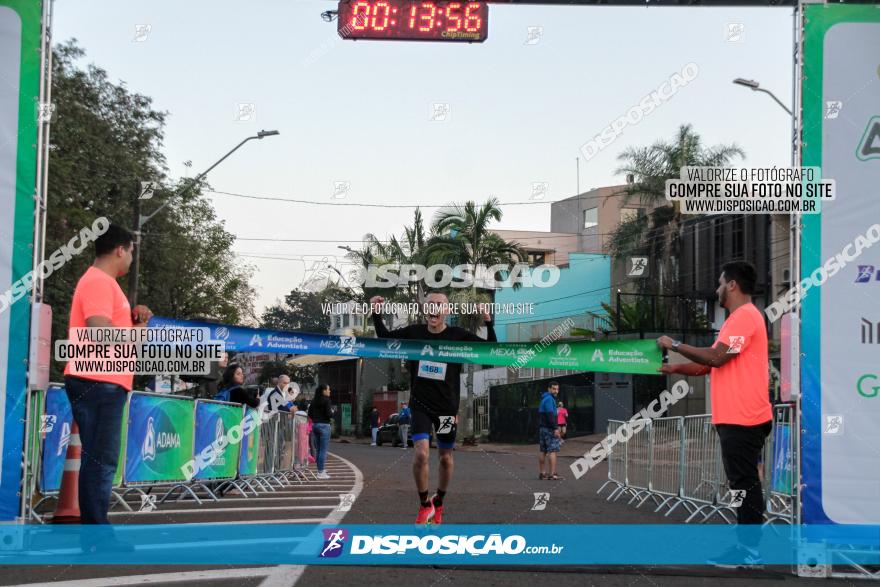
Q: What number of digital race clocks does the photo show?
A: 1